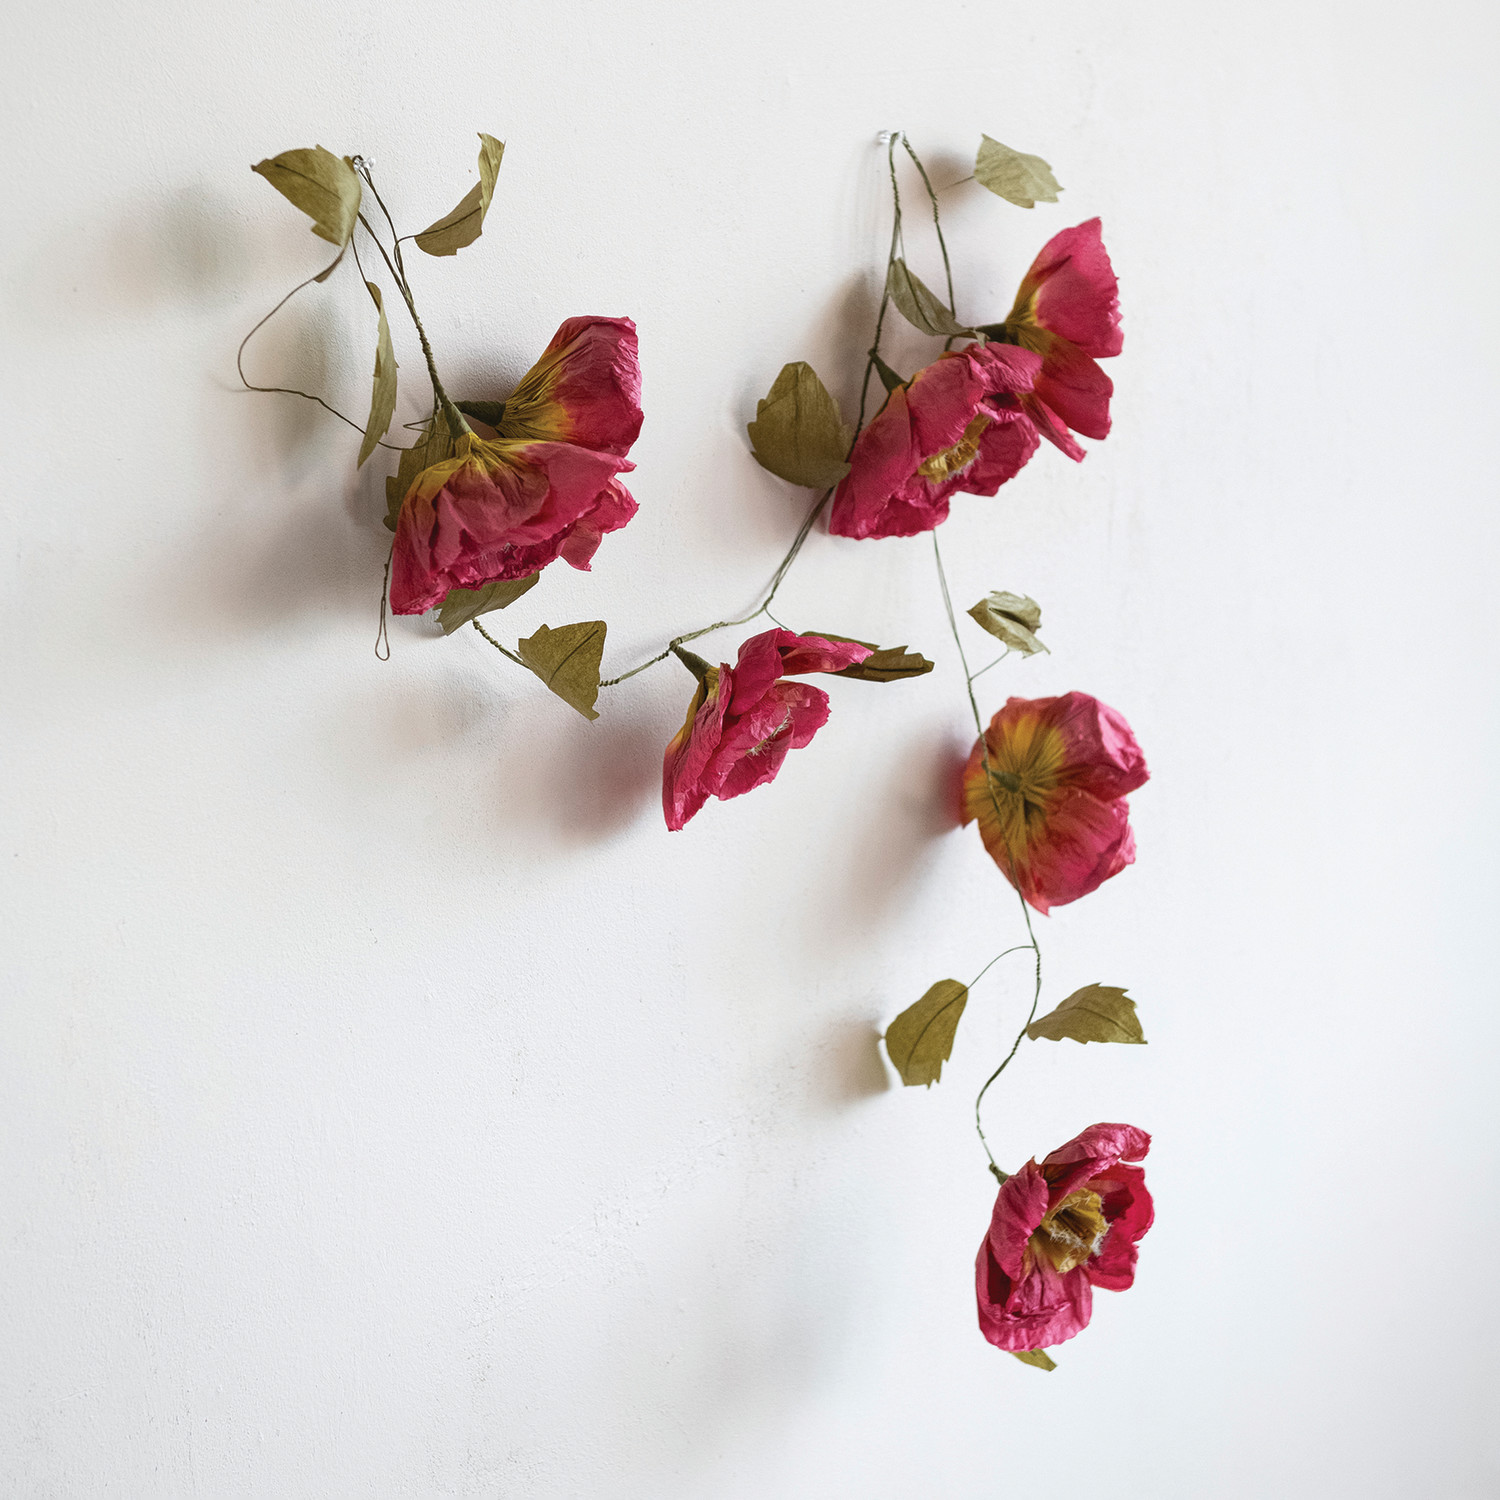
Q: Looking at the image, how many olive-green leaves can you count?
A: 14